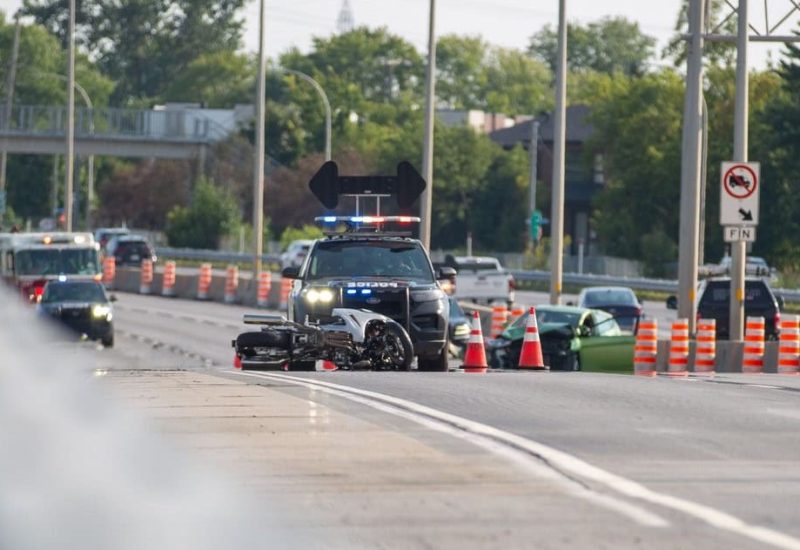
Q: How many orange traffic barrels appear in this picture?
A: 14